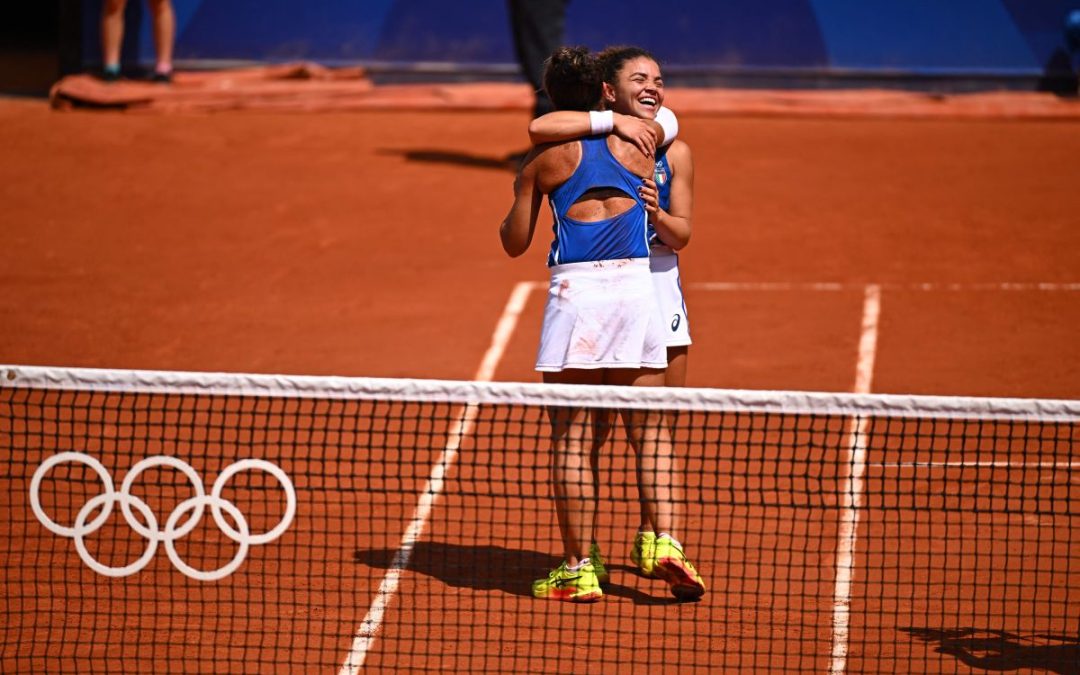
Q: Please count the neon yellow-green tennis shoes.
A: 4